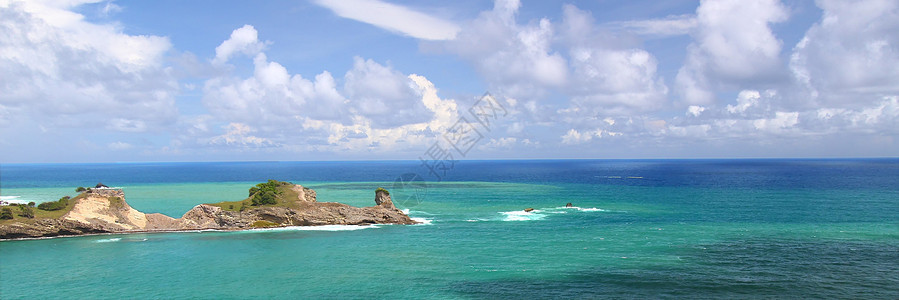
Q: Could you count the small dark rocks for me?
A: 2